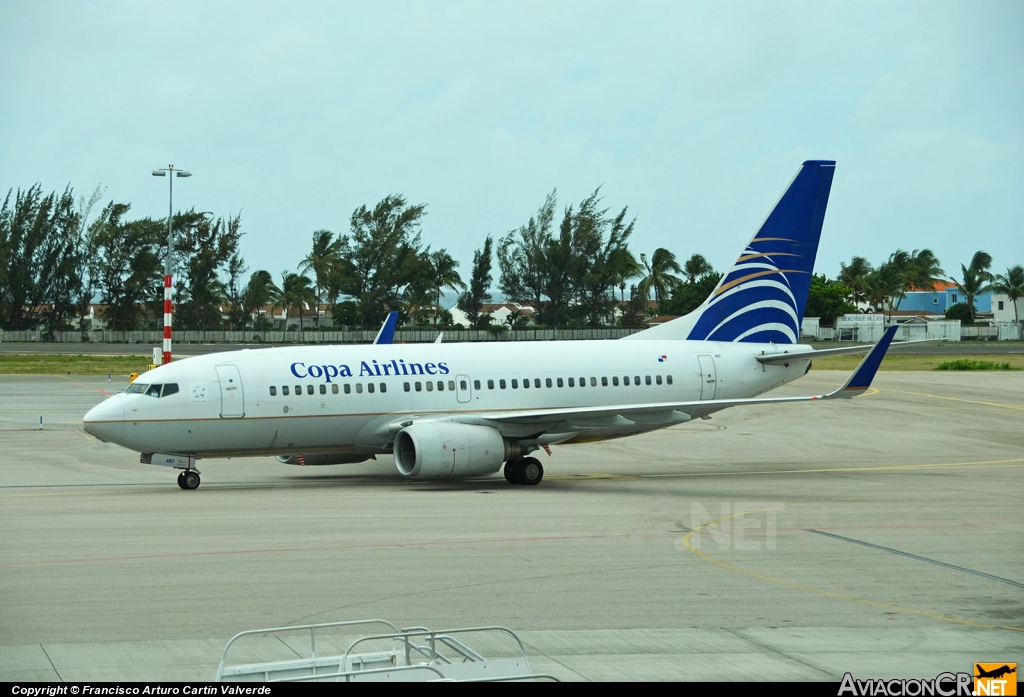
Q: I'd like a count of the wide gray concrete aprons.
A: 1